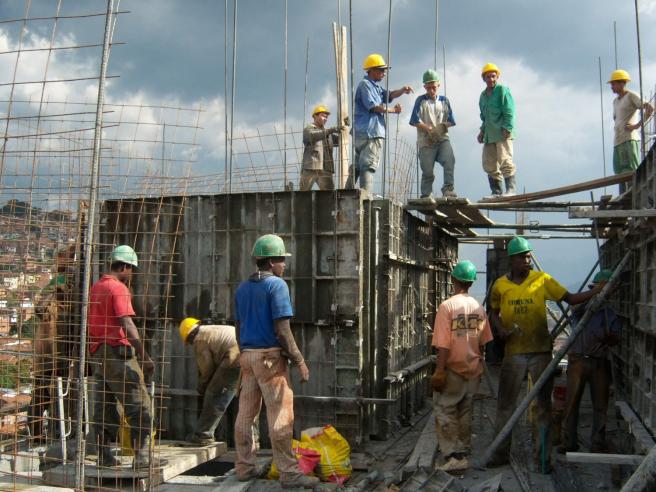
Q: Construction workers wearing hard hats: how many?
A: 11